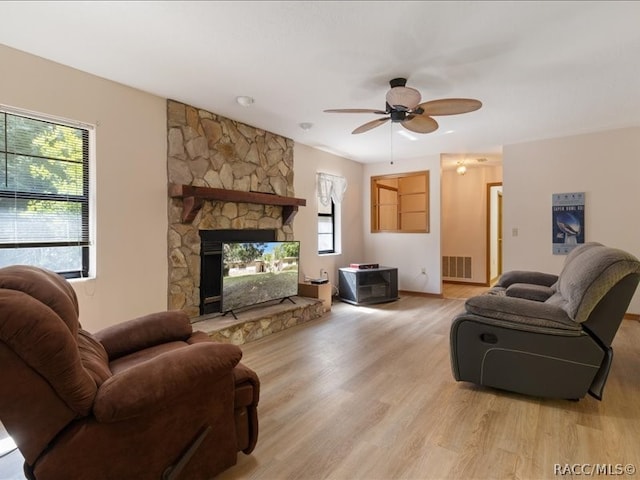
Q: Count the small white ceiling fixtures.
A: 2